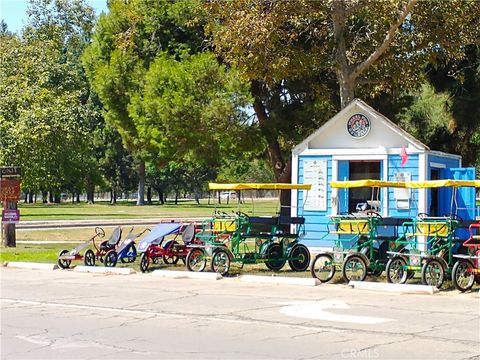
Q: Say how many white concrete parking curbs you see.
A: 5